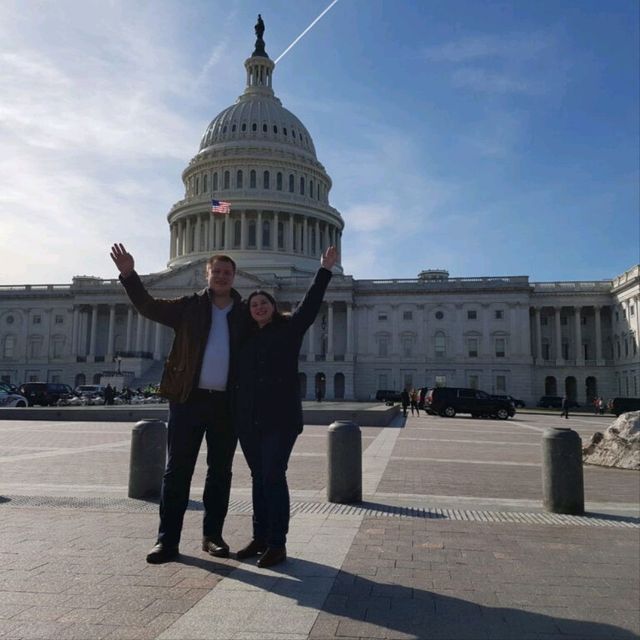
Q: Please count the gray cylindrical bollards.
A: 3